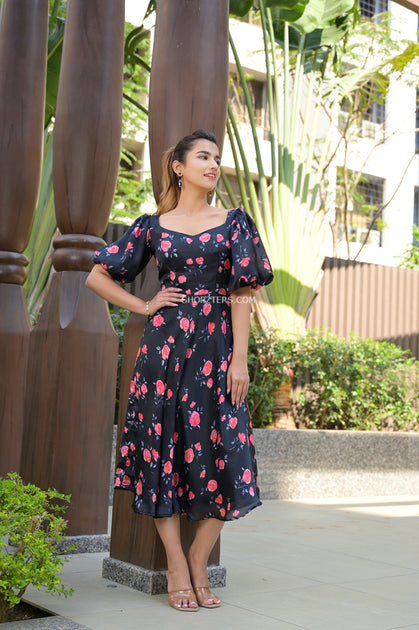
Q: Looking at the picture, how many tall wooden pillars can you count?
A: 3